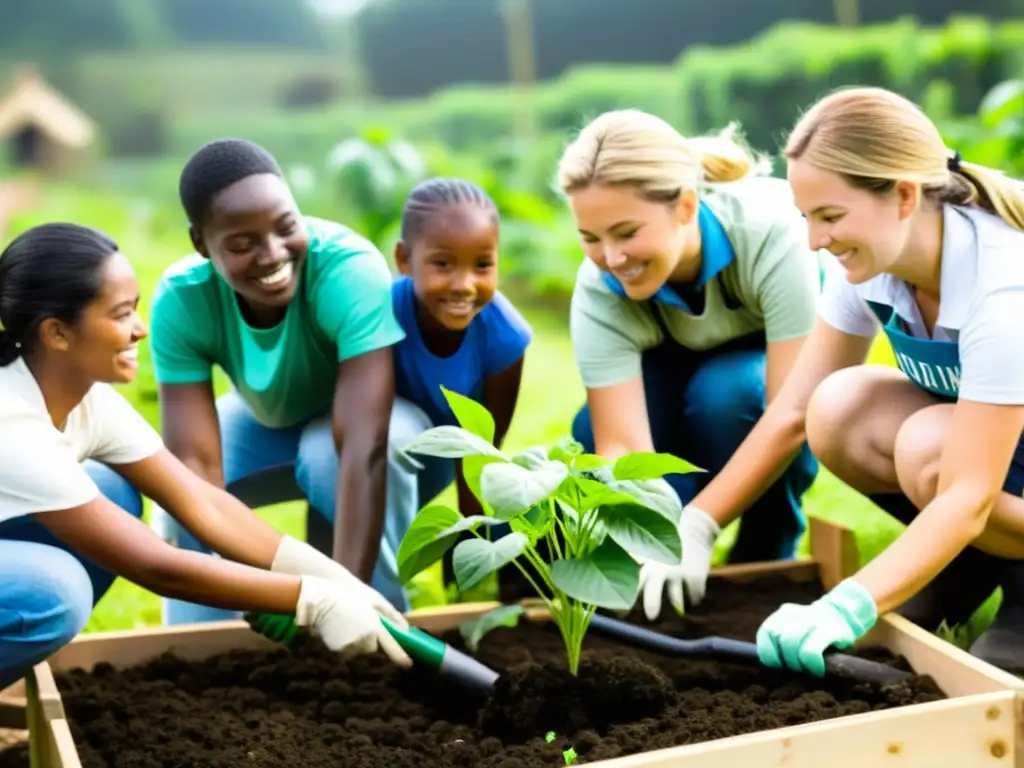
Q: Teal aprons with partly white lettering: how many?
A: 1